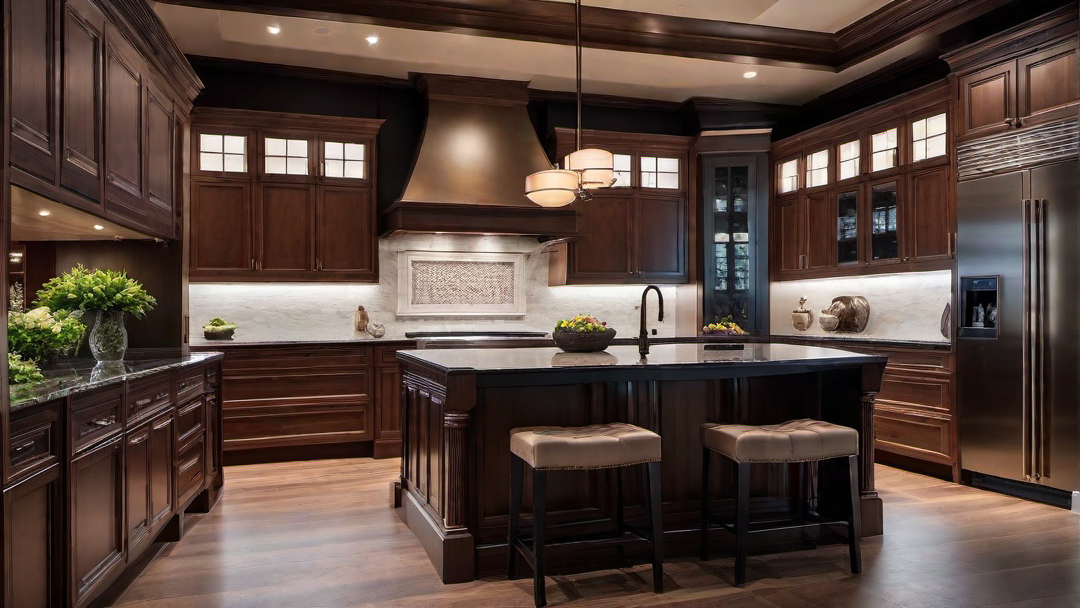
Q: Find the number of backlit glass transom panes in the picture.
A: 10